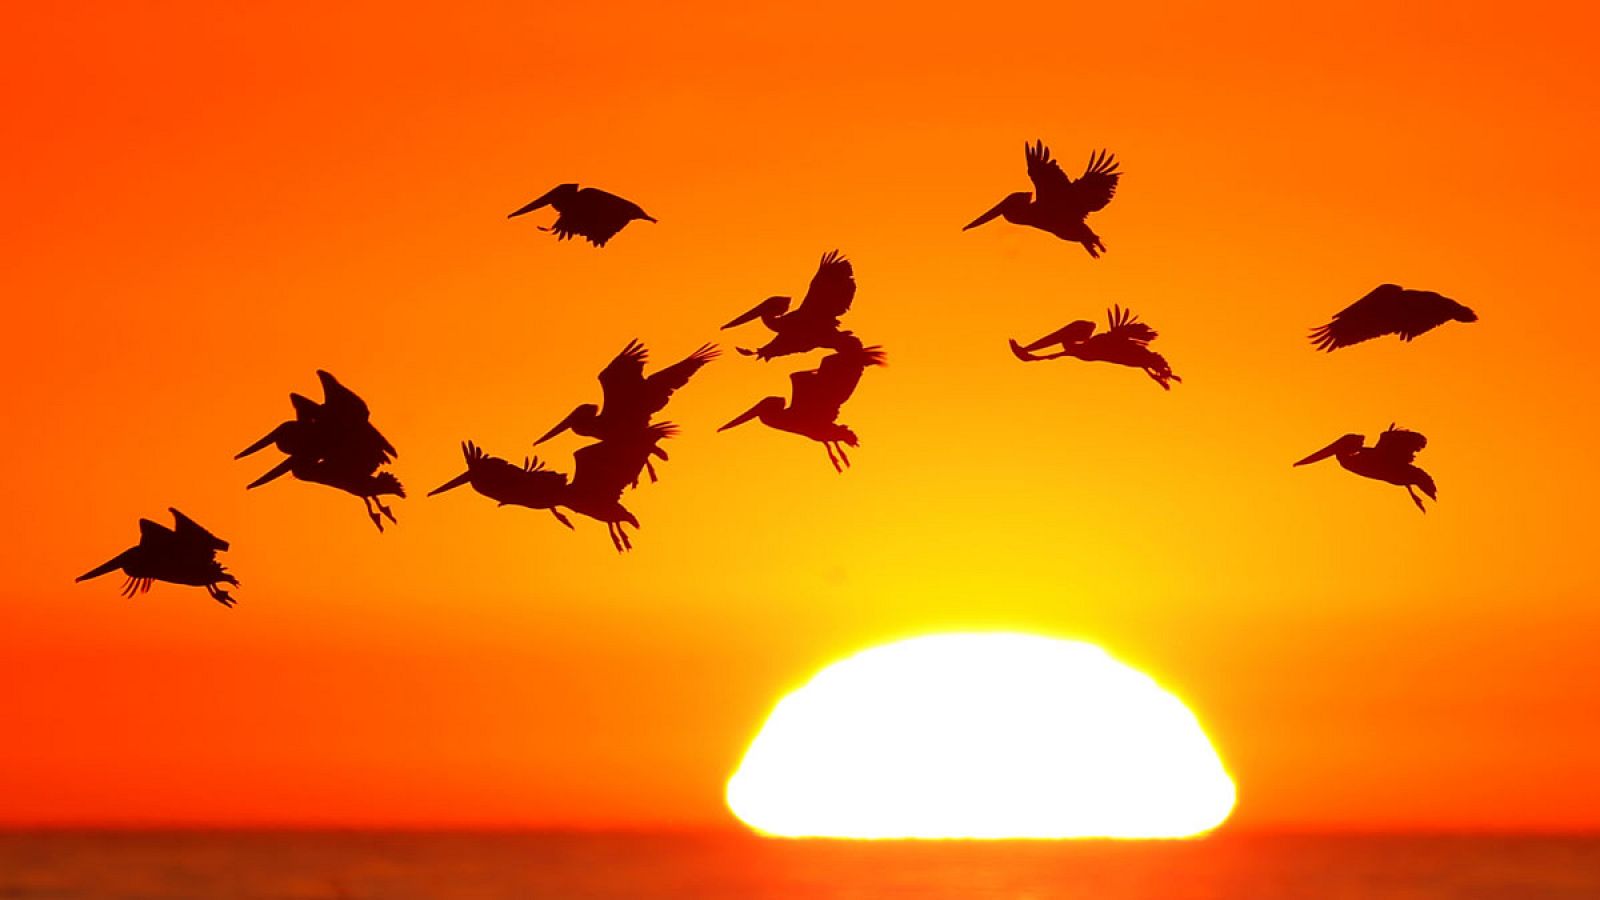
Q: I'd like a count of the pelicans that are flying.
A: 13